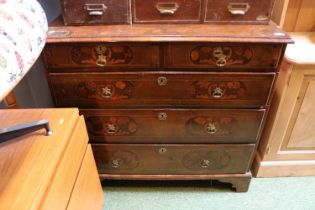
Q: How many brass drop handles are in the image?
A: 8